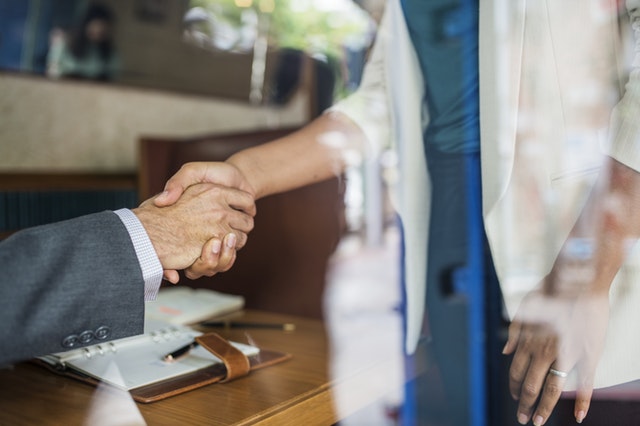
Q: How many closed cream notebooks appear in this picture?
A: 0